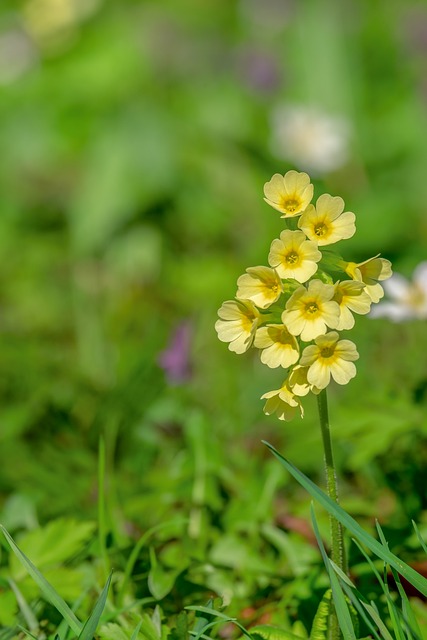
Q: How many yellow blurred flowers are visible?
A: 1